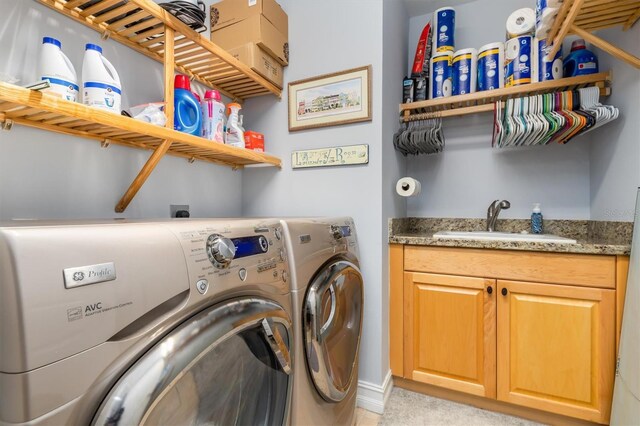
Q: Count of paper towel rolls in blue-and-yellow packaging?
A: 6